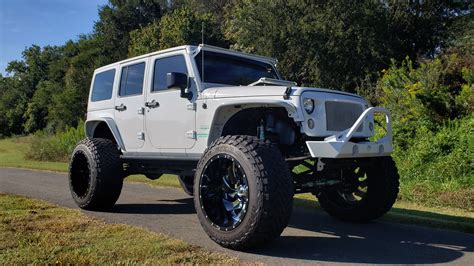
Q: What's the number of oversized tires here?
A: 4